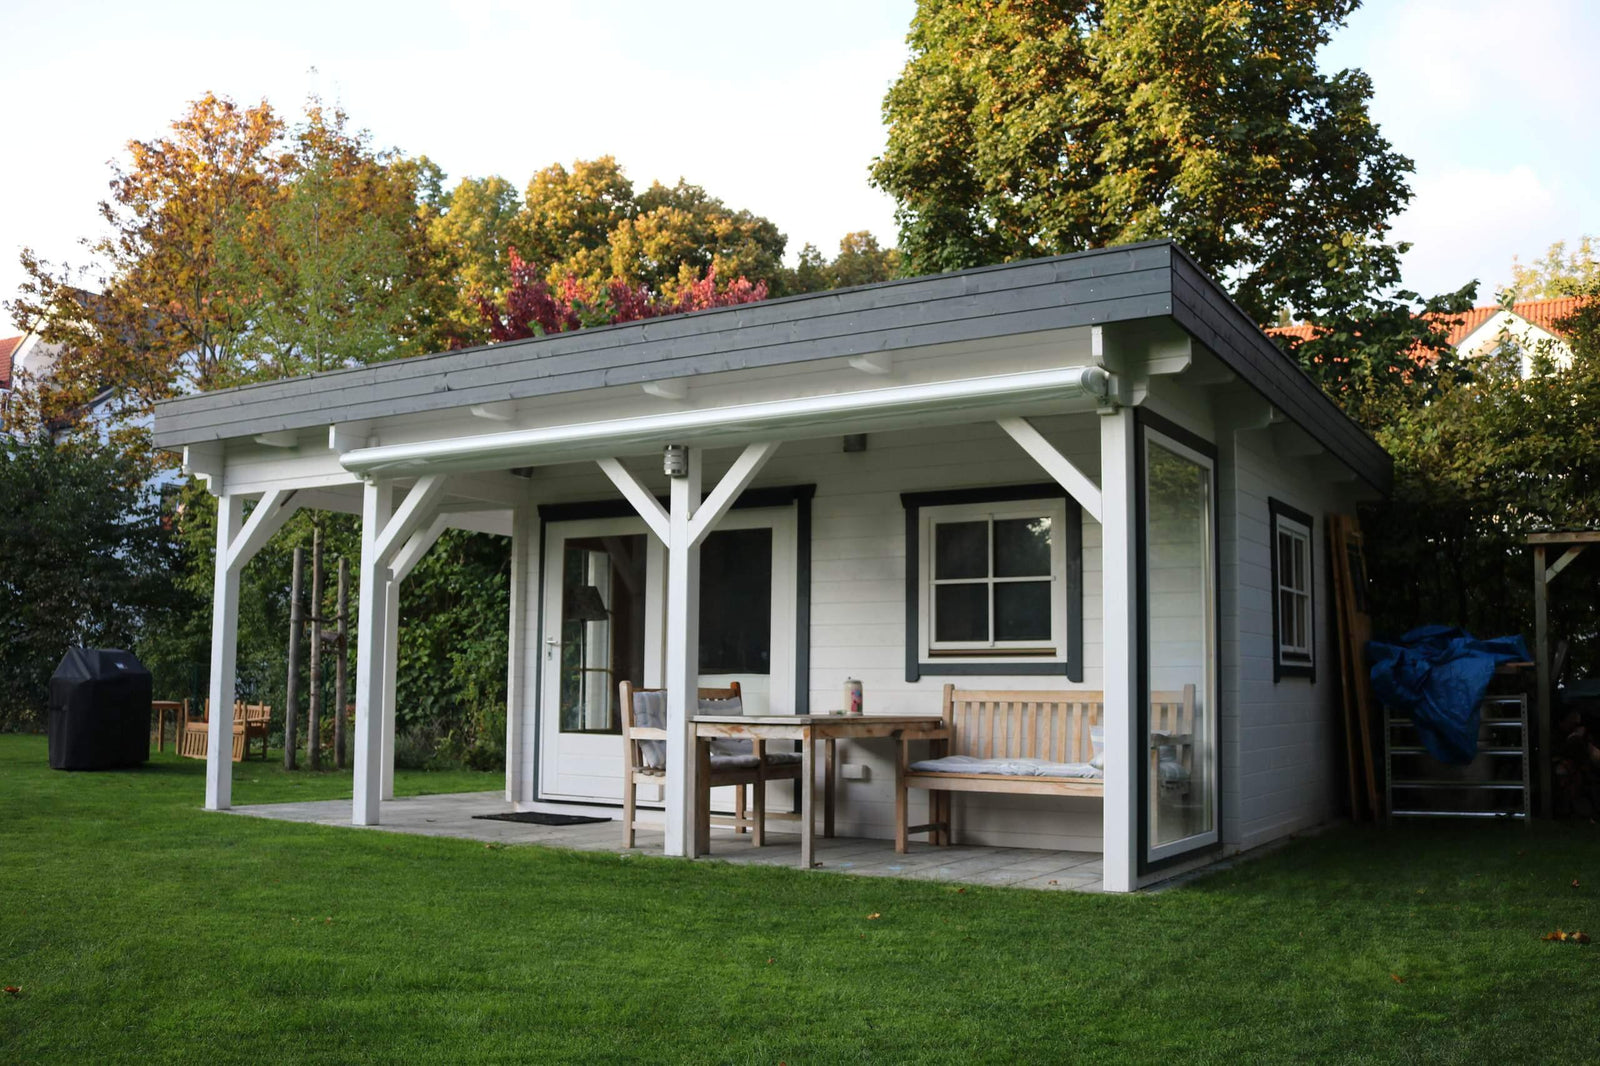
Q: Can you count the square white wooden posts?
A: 5